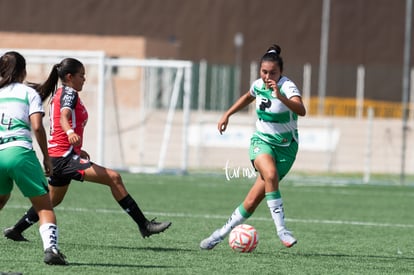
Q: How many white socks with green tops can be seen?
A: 2